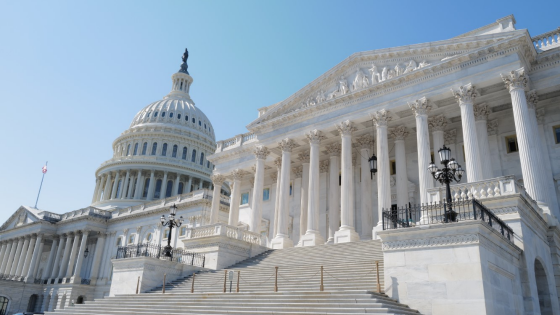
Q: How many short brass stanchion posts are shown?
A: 8